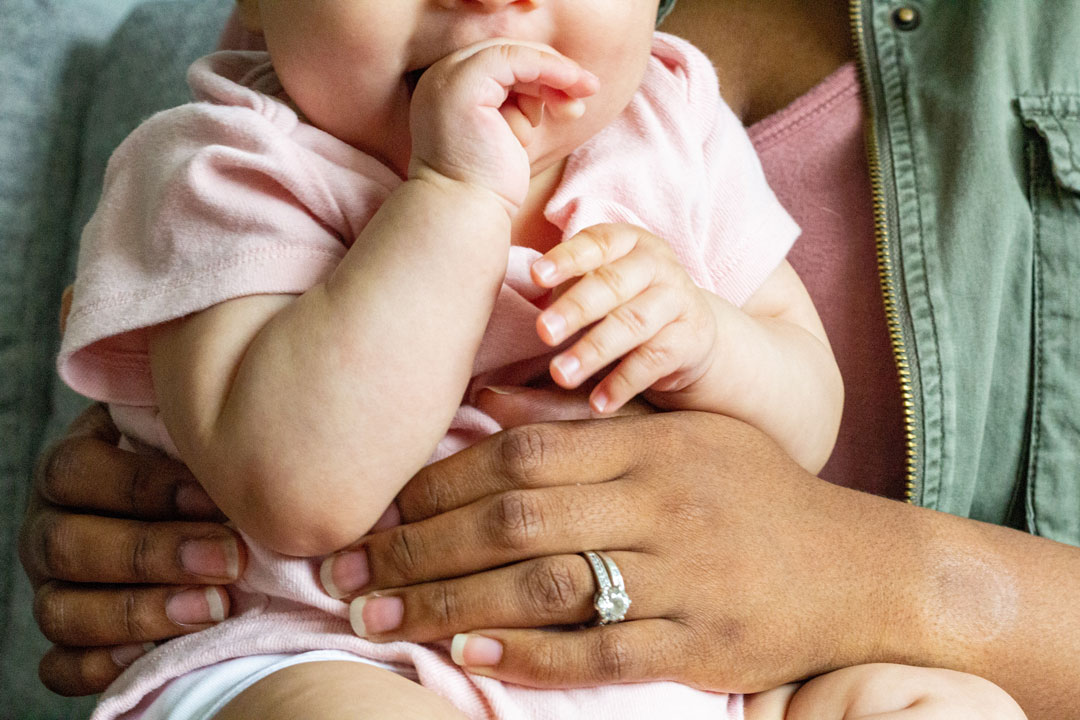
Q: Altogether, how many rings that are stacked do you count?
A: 2